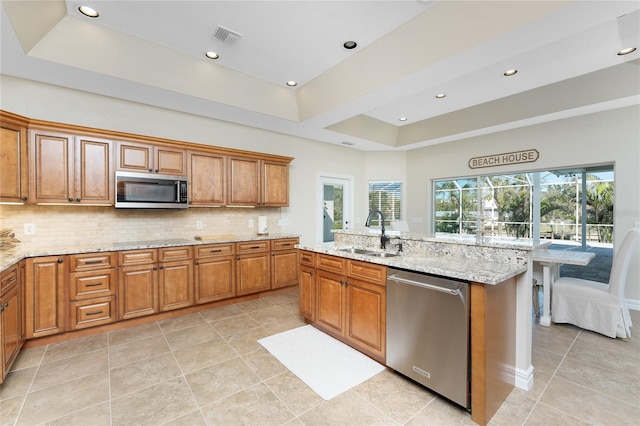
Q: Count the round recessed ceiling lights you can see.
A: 8